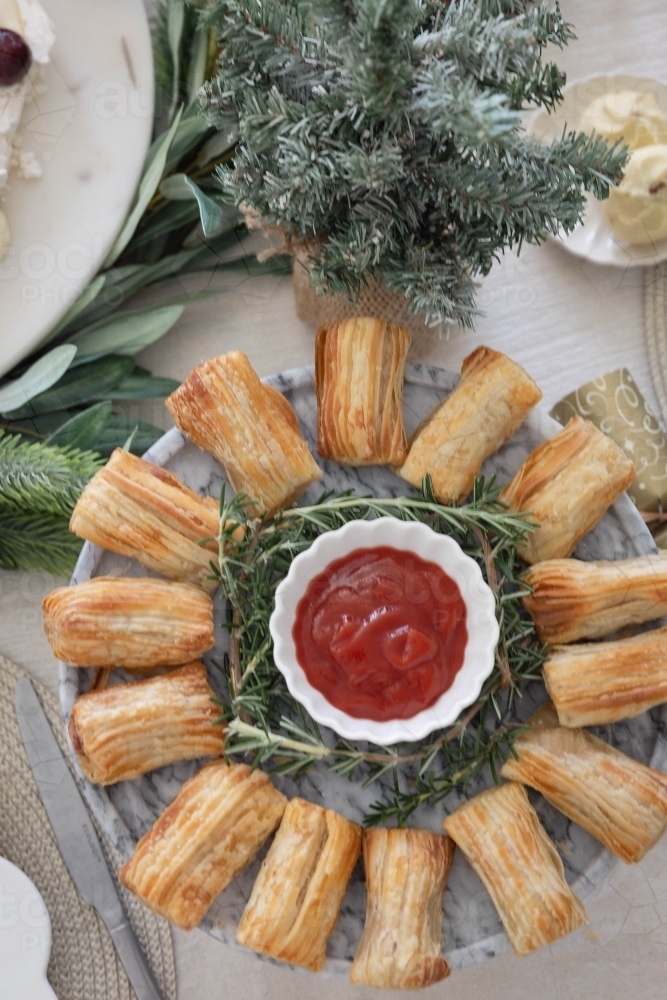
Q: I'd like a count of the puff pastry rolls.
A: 14